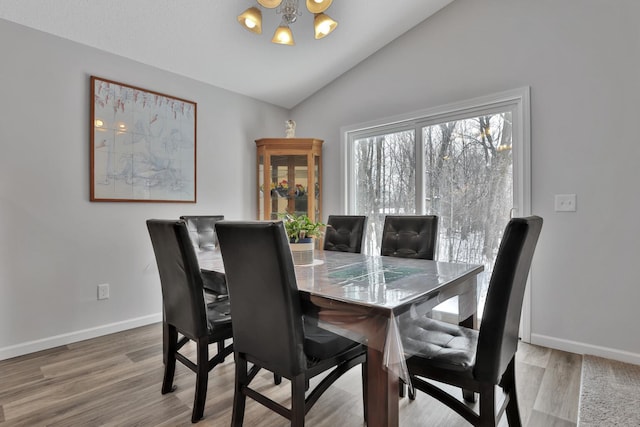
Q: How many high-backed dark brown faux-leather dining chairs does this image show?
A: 6